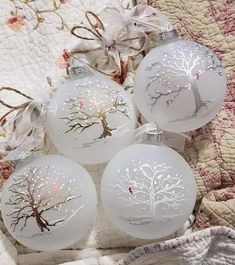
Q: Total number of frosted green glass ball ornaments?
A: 0